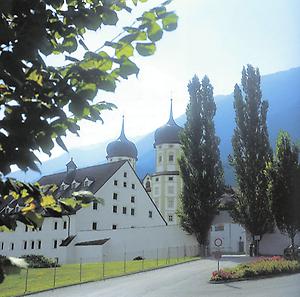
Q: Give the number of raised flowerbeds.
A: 1